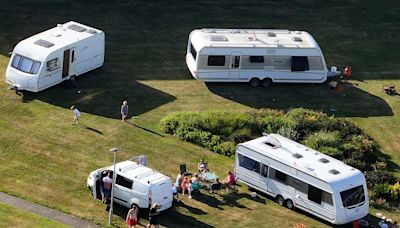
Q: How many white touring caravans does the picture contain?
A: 3